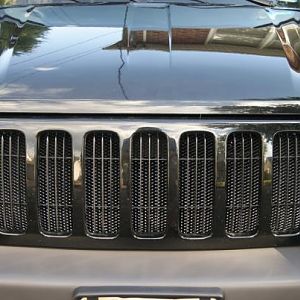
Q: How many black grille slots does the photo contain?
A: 7